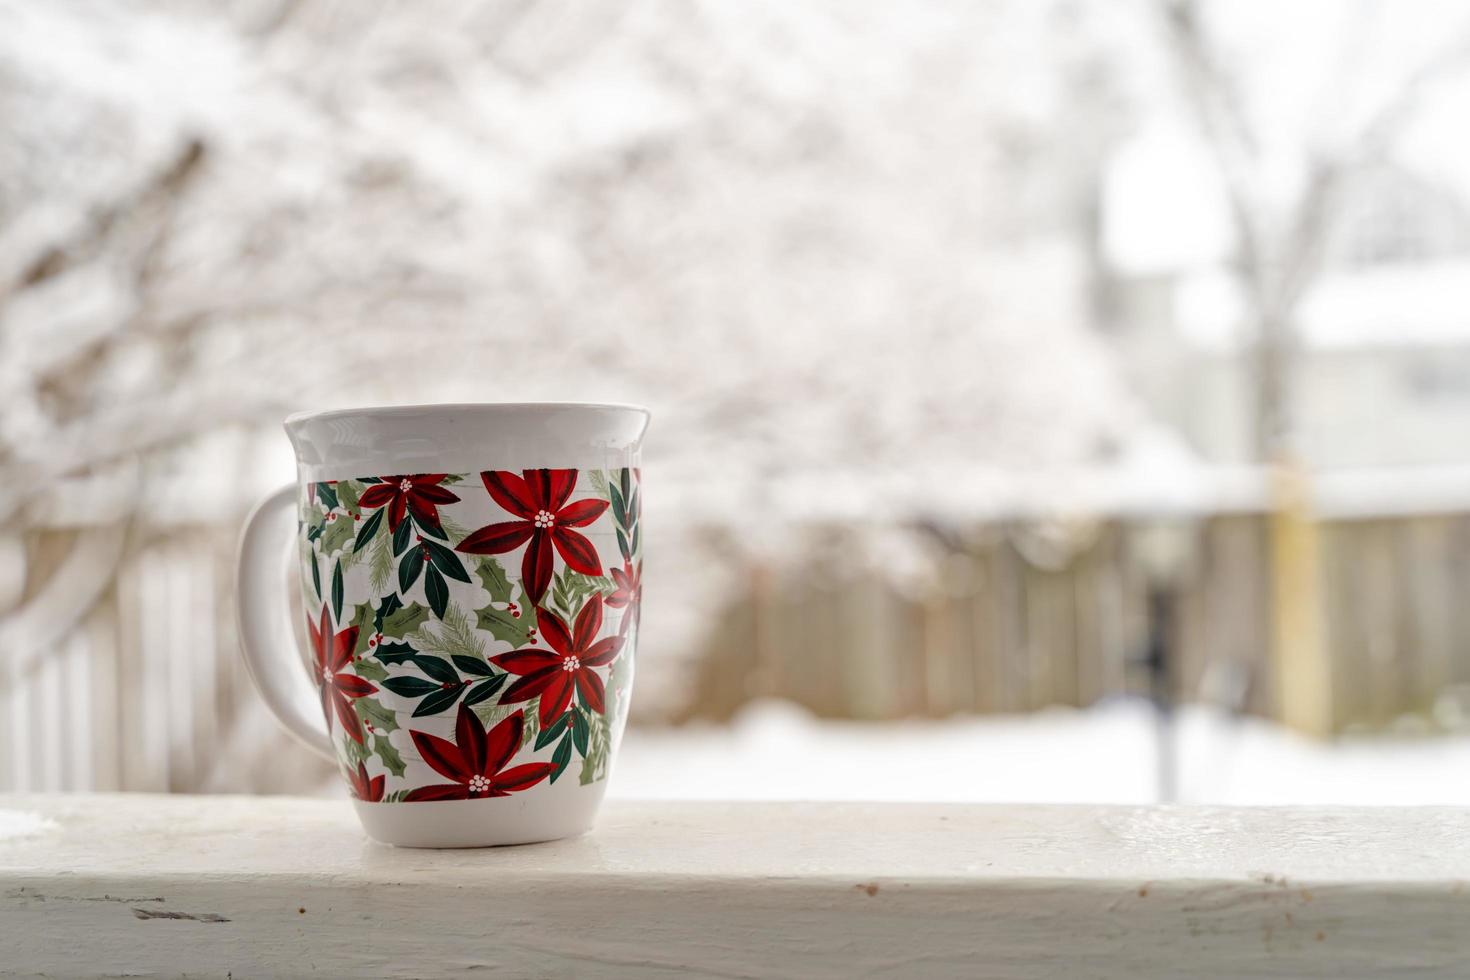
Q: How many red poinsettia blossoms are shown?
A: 7